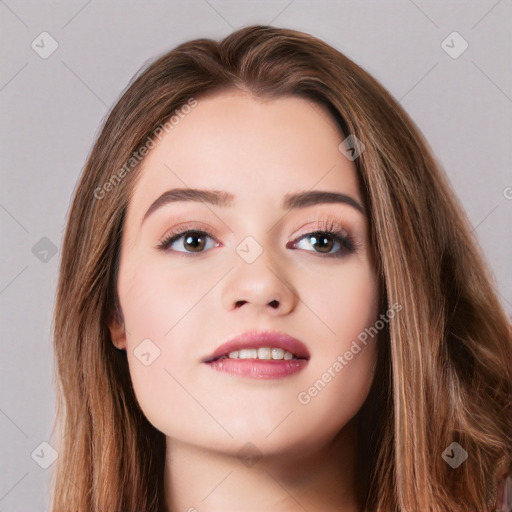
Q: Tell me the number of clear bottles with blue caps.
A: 0